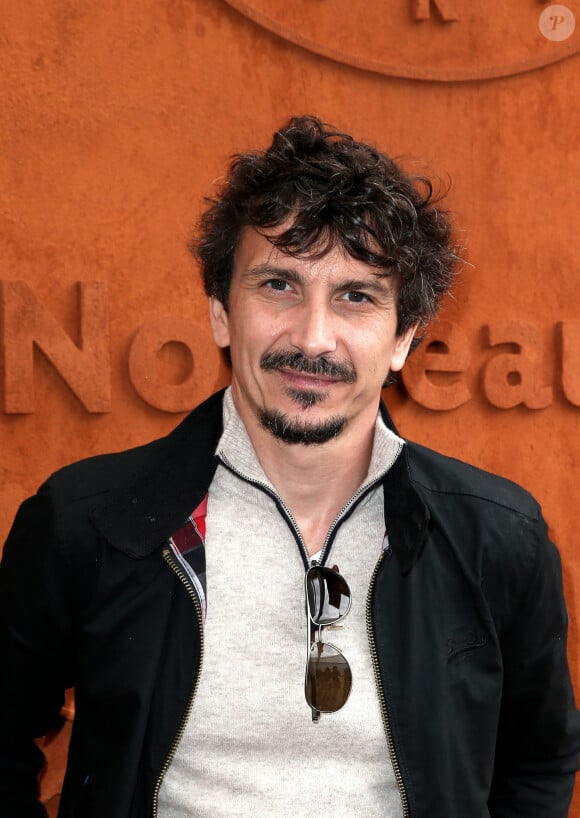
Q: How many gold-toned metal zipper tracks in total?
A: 2